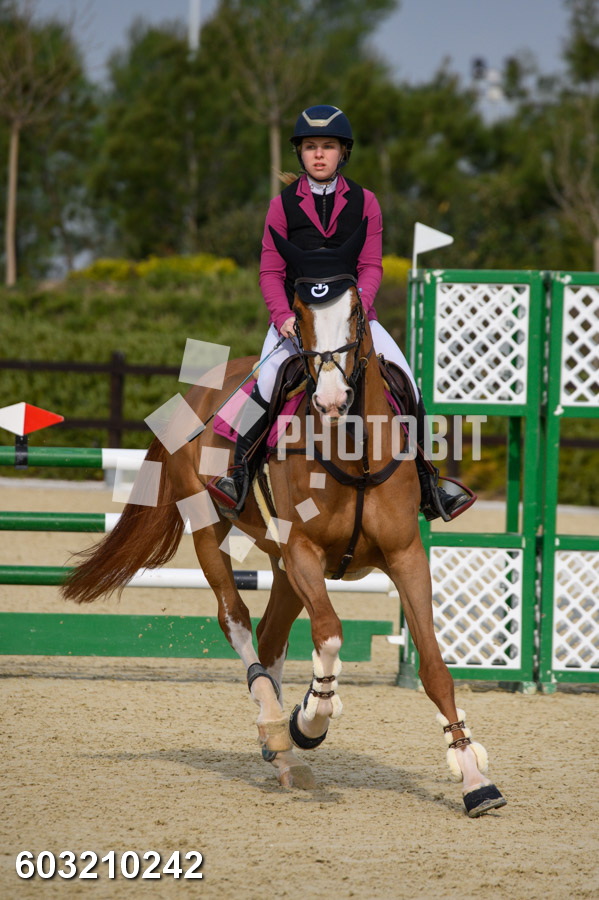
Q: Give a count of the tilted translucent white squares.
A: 10